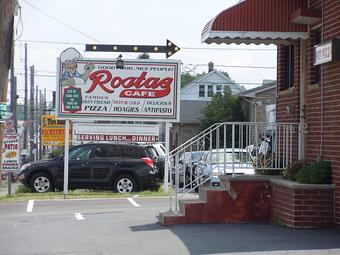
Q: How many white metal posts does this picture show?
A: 2